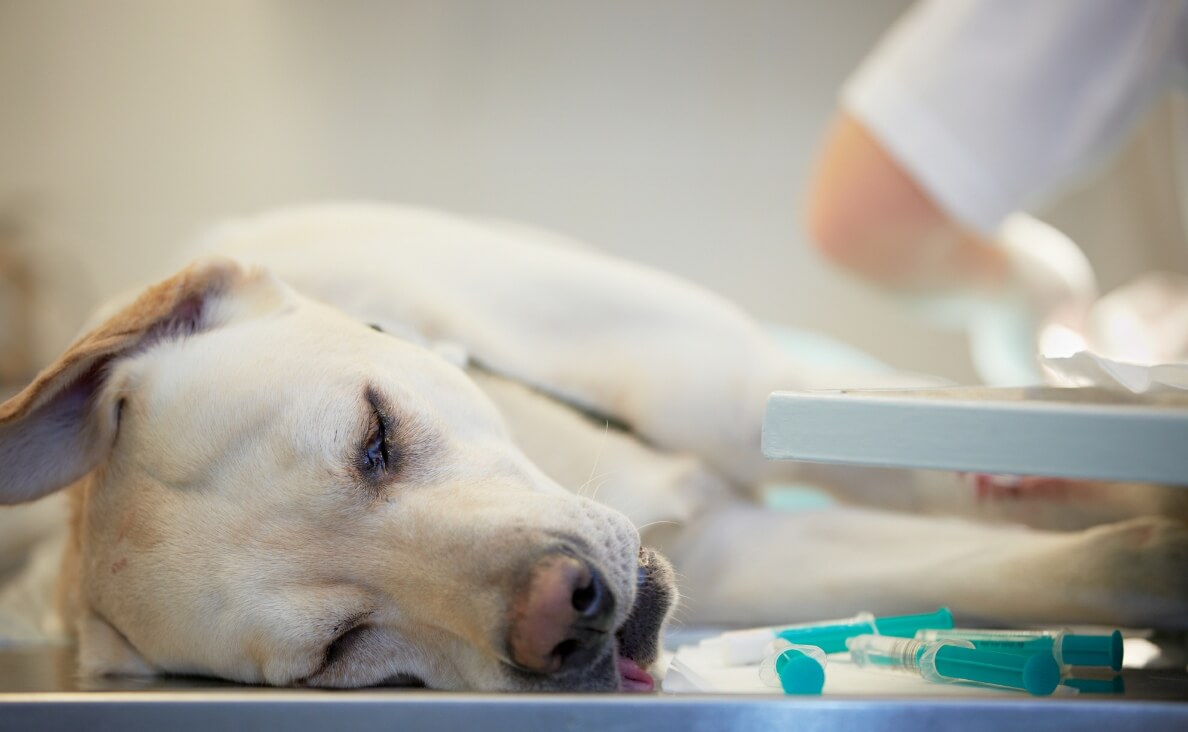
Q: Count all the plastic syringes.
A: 4